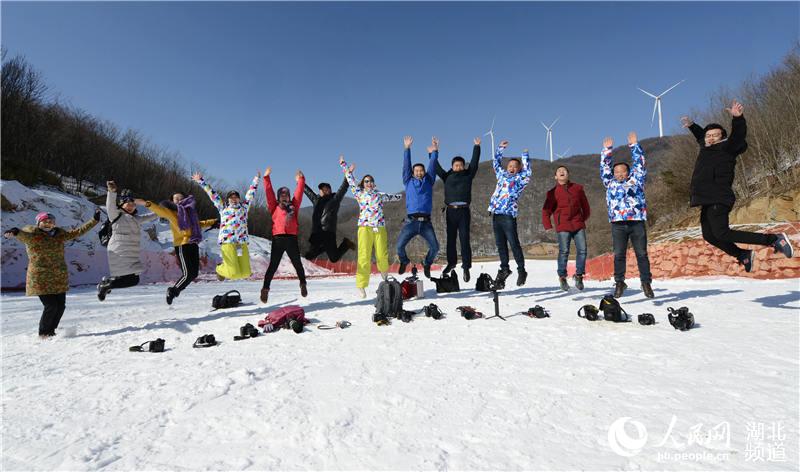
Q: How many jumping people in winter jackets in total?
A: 13